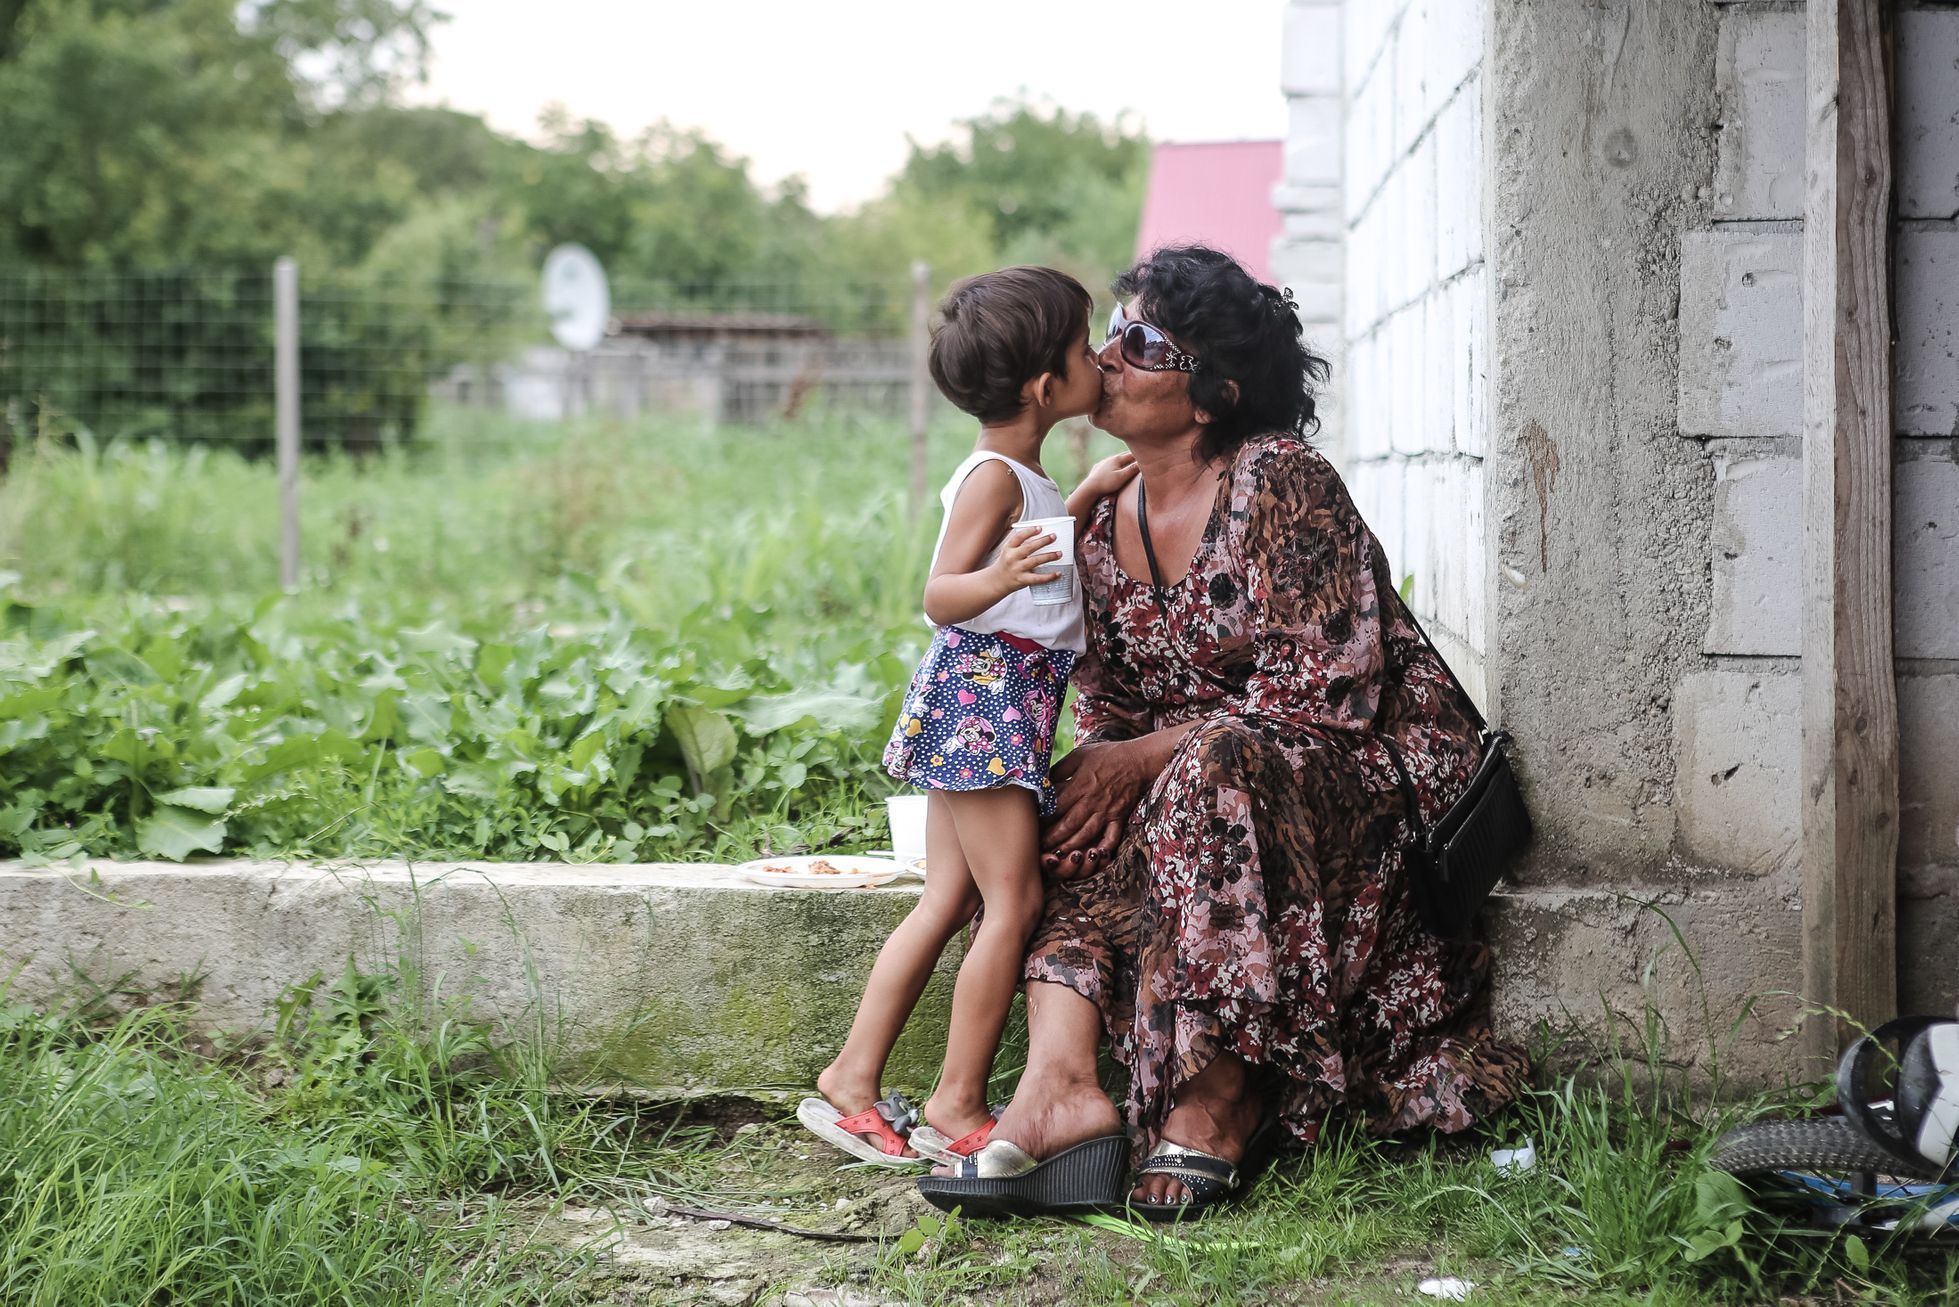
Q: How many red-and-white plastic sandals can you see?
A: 2